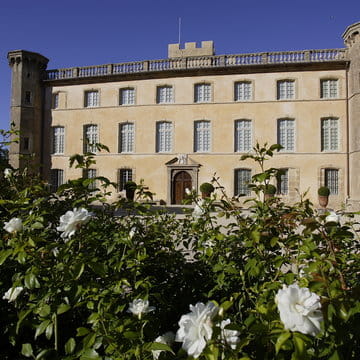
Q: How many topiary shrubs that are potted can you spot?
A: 4